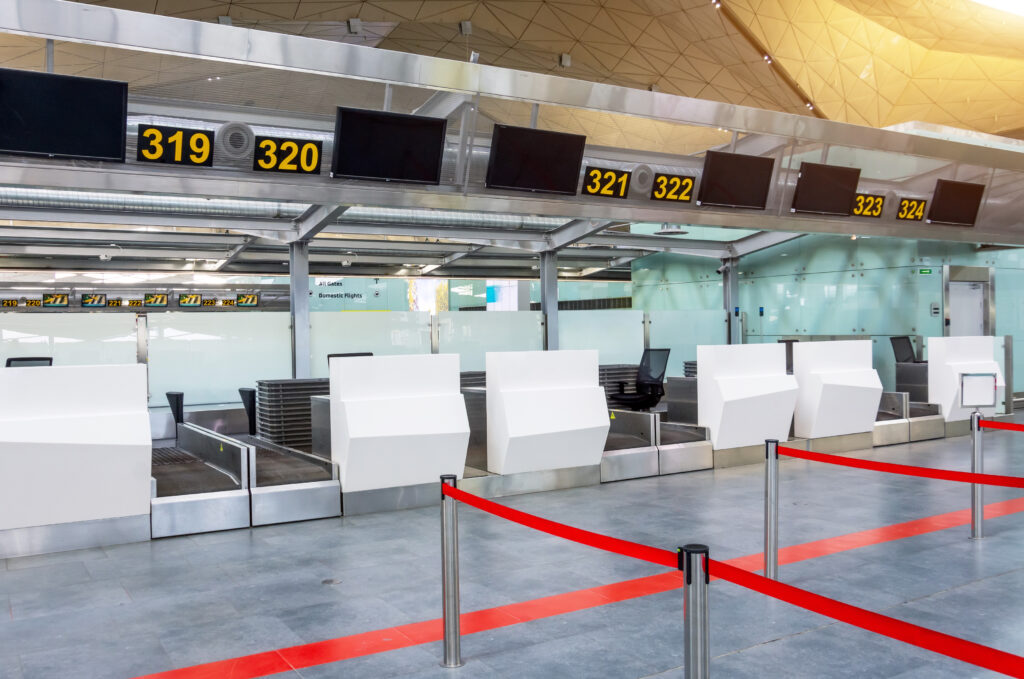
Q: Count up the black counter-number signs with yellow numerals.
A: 12